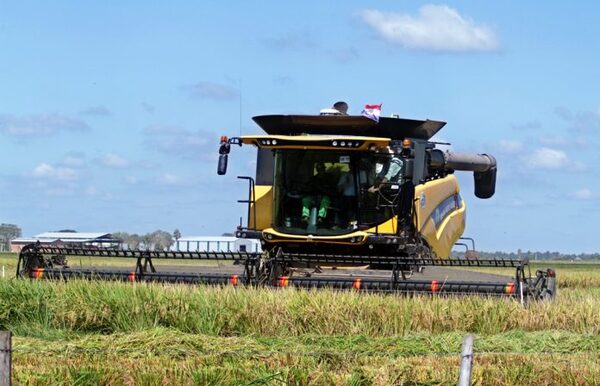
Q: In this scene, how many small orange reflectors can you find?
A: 7